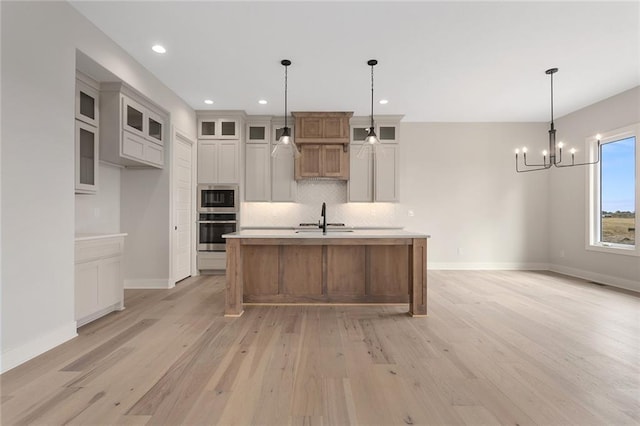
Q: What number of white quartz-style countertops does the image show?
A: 3